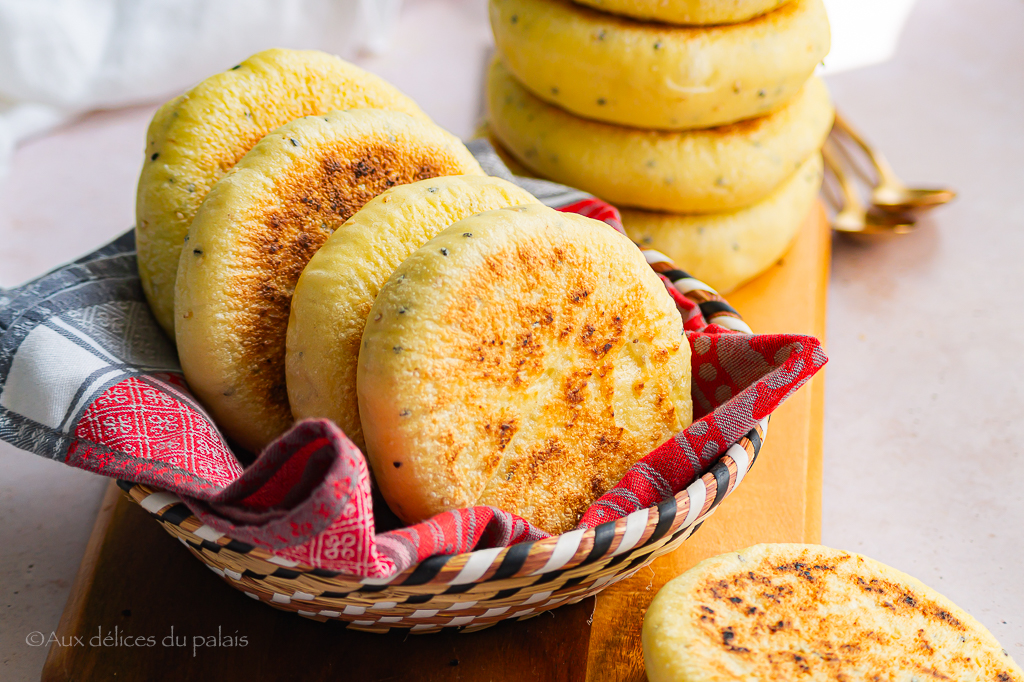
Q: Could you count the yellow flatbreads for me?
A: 9